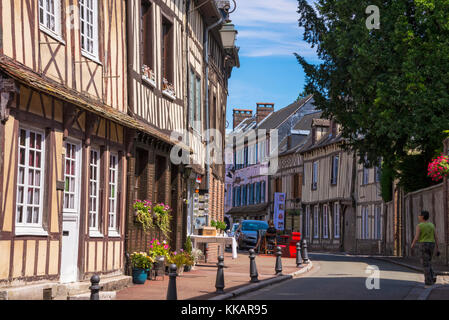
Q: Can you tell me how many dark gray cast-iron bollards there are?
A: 7